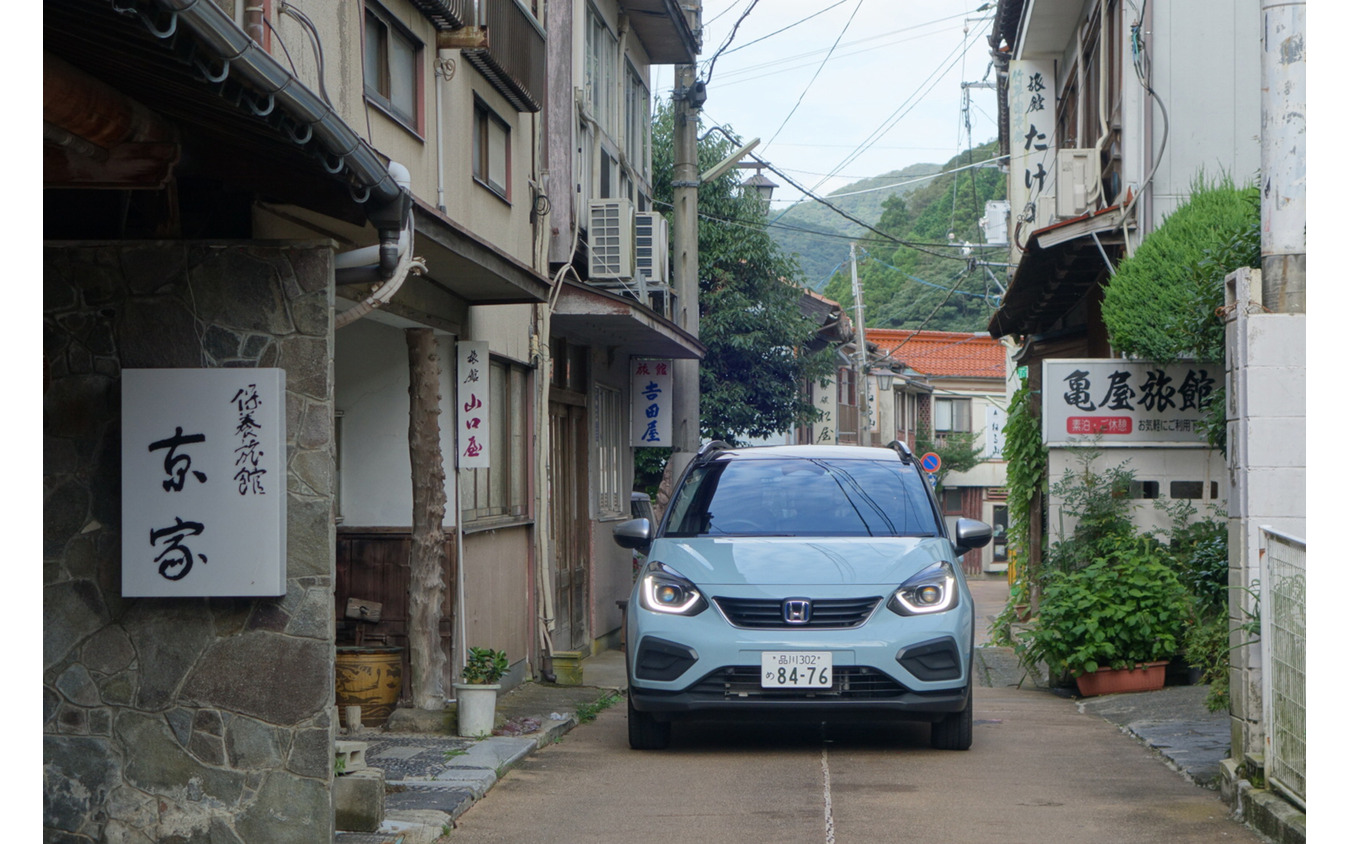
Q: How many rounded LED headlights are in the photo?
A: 2